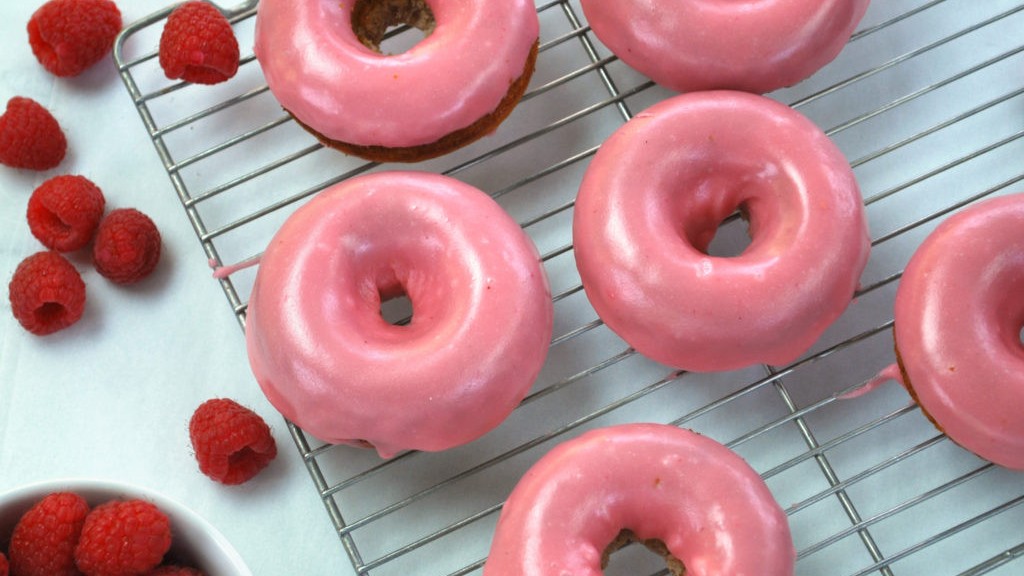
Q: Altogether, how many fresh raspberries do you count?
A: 11